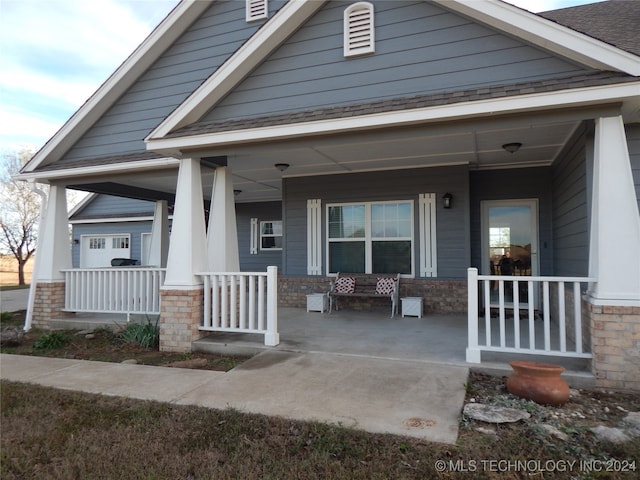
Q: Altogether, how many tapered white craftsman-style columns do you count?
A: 5